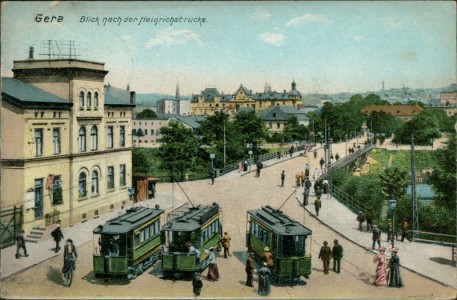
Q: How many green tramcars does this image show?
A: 3